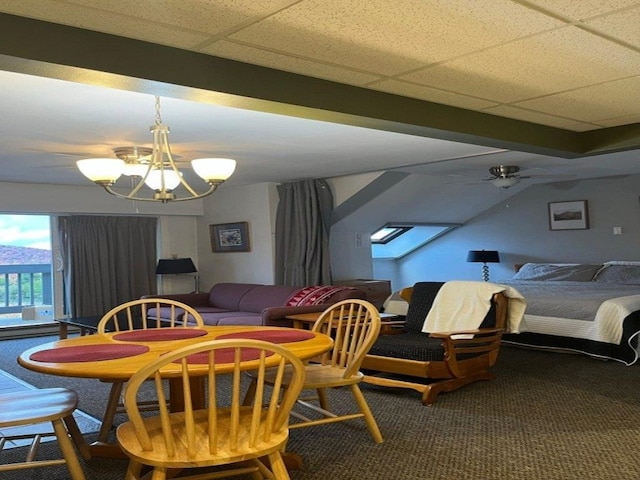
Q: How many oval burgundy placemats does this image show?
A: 4